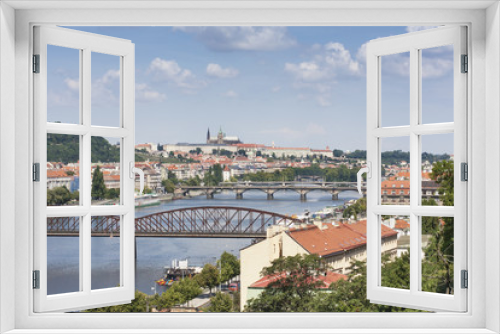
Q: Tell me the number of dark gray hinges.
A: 6